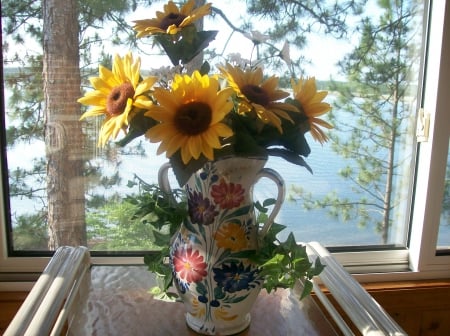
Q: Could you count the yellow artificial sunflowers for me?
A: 5